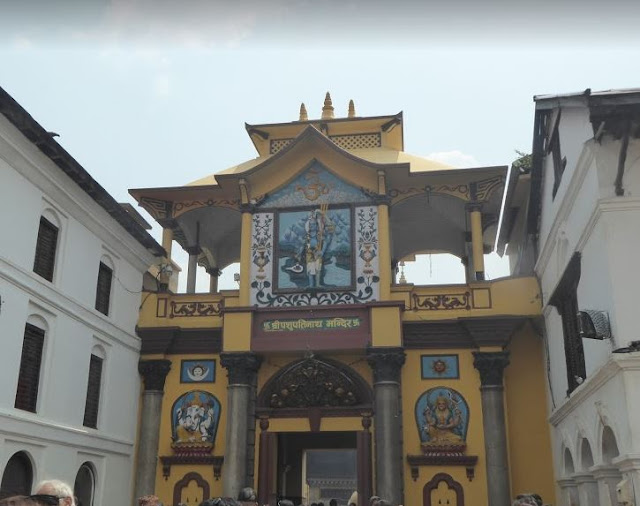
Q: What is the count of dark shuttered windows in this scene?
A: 4